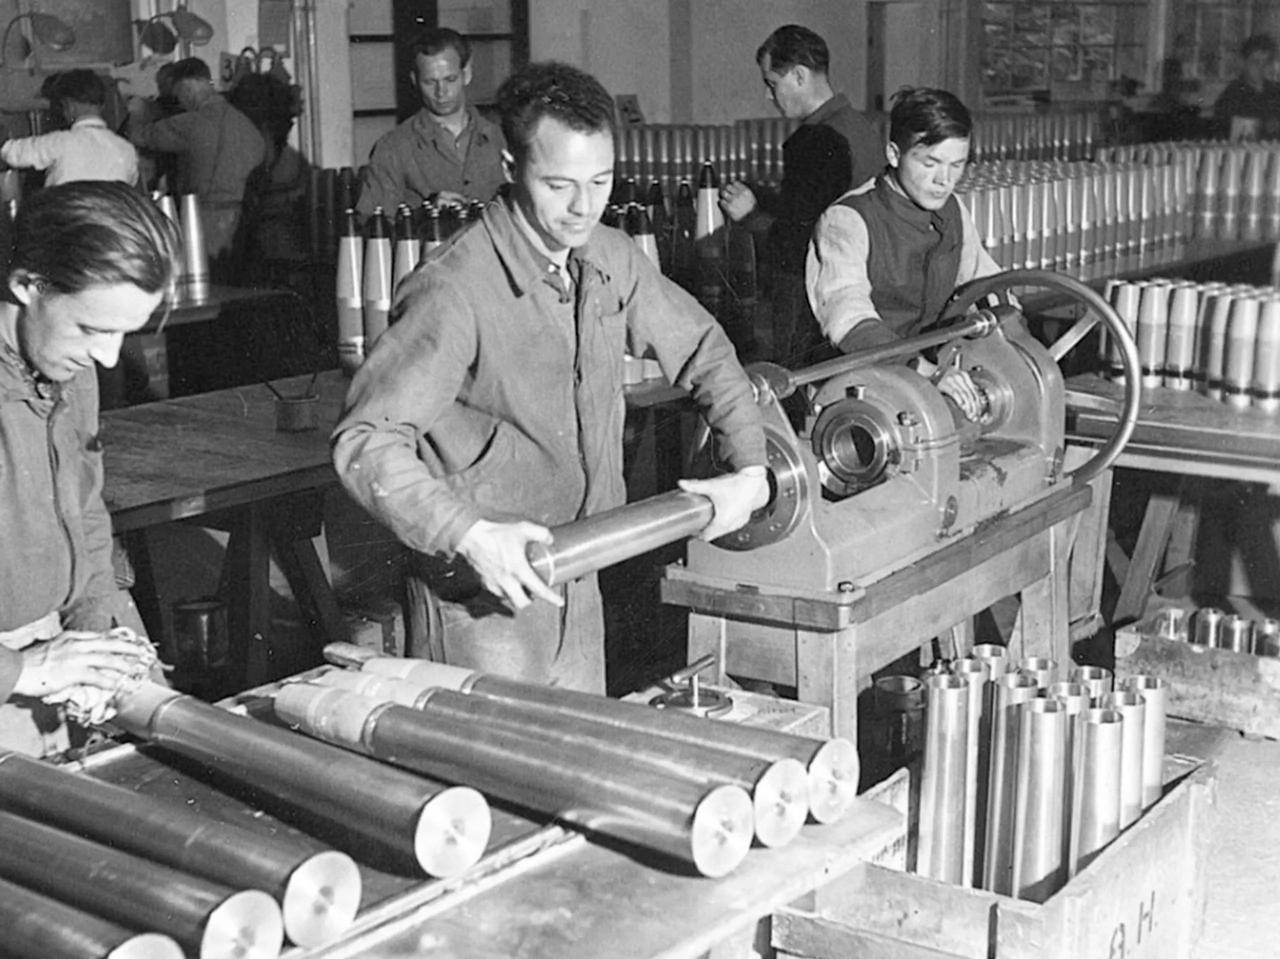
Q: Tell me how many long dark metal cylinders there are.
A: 7